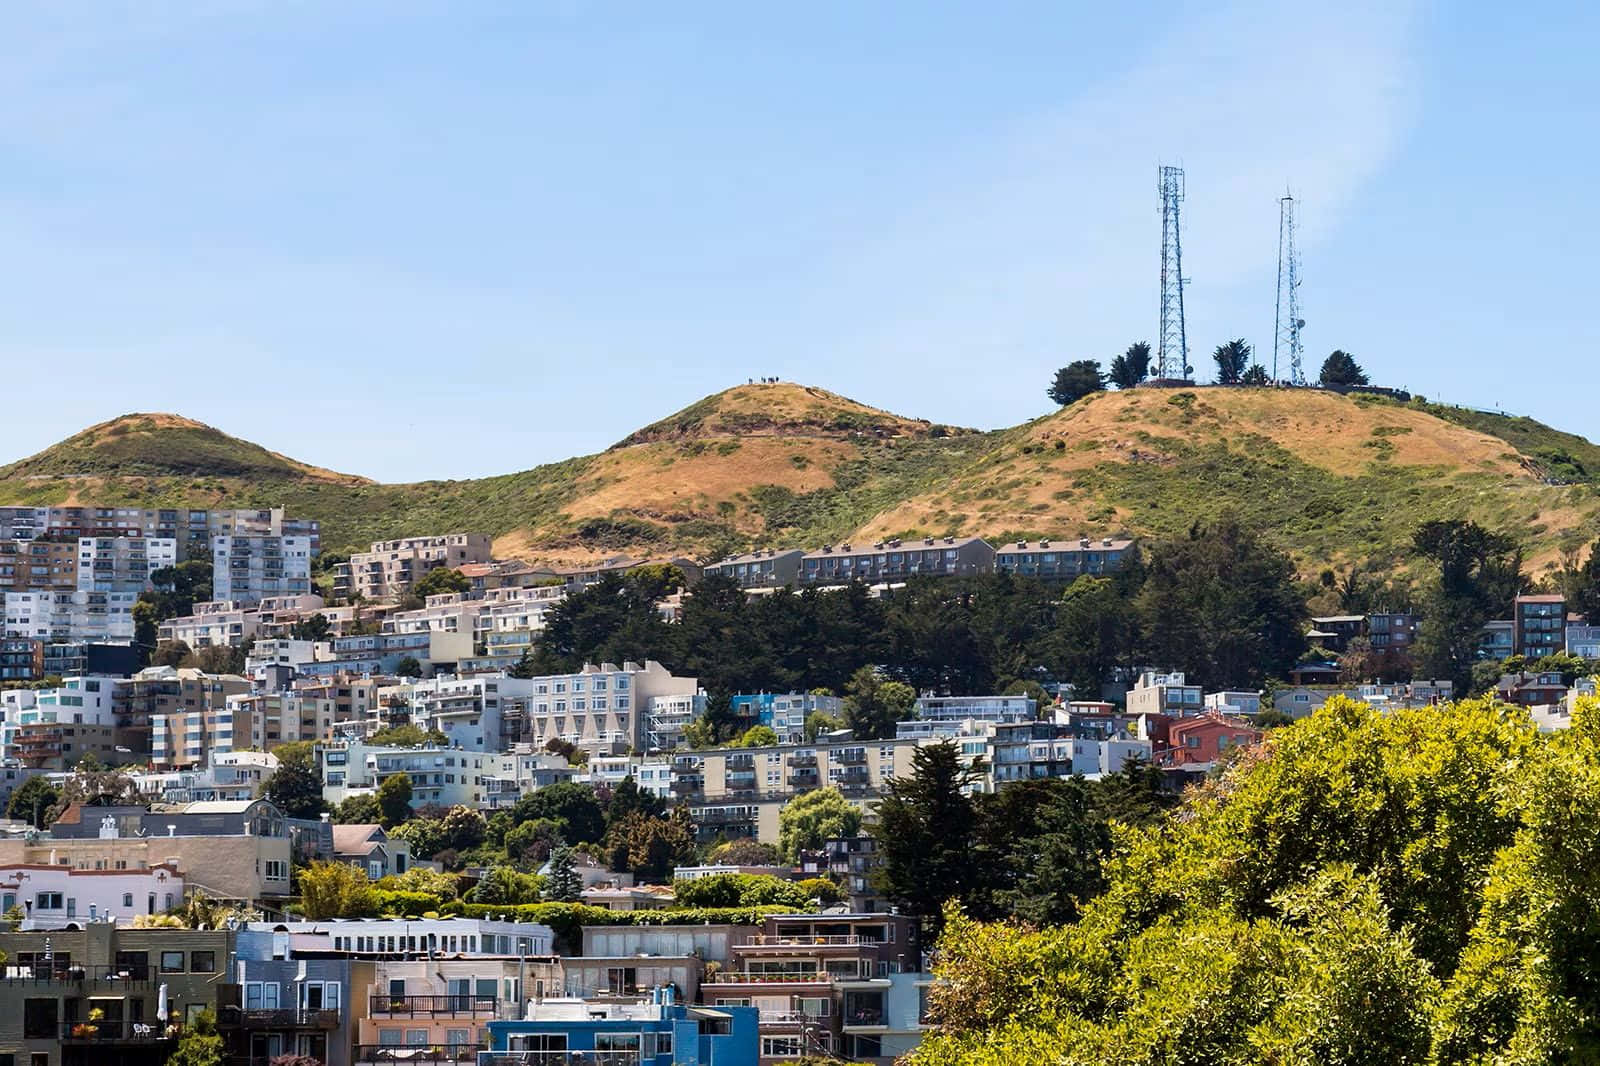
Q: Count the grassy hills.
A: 3